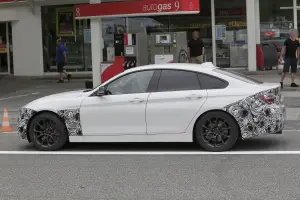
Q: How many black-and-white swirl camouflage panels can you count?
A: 3